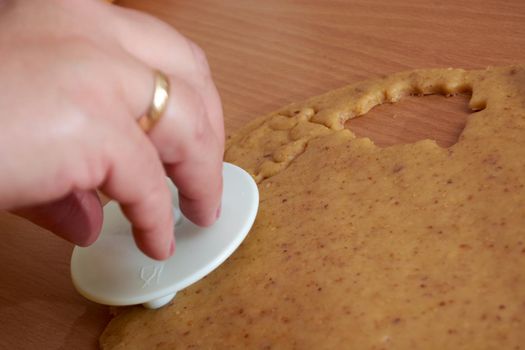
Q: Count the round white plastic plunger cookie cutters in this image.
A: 1